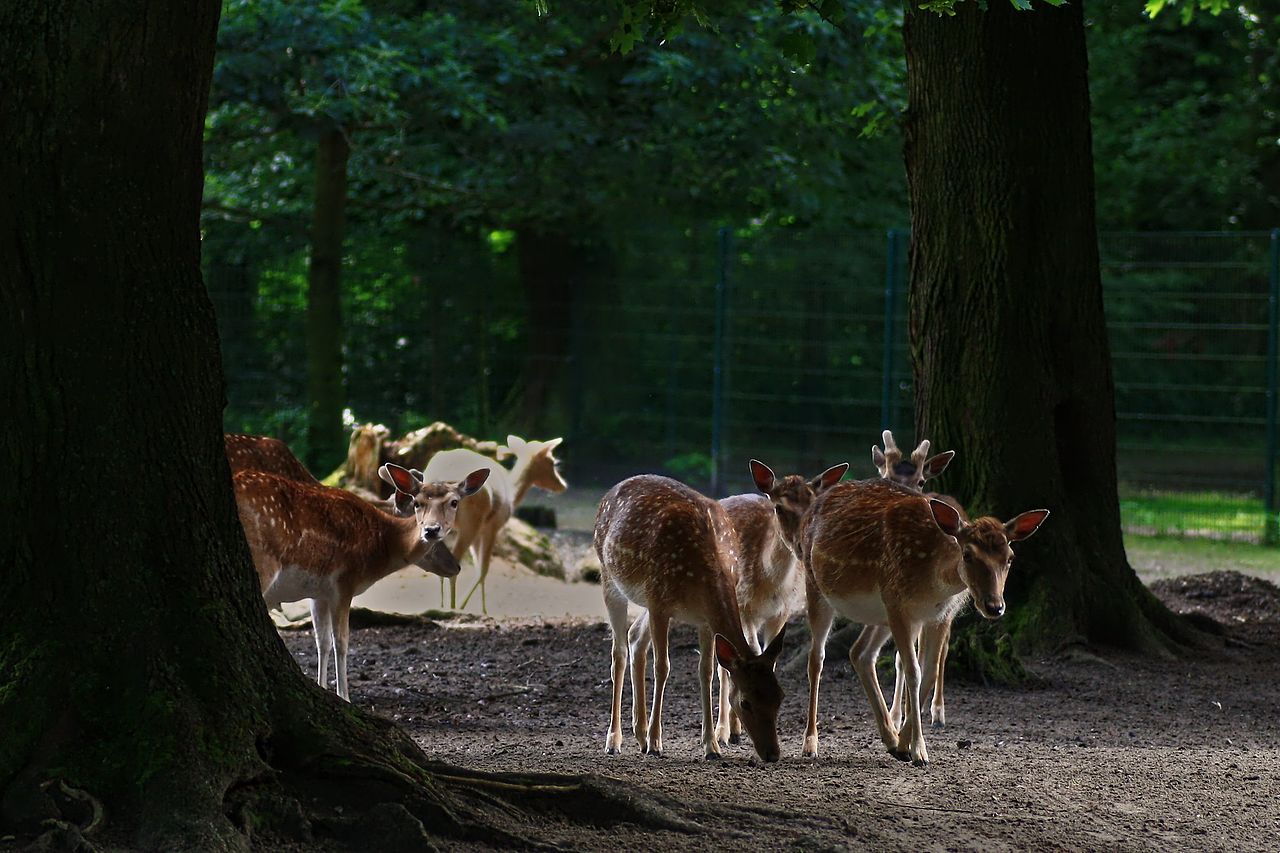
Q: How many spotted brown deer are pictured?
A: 6